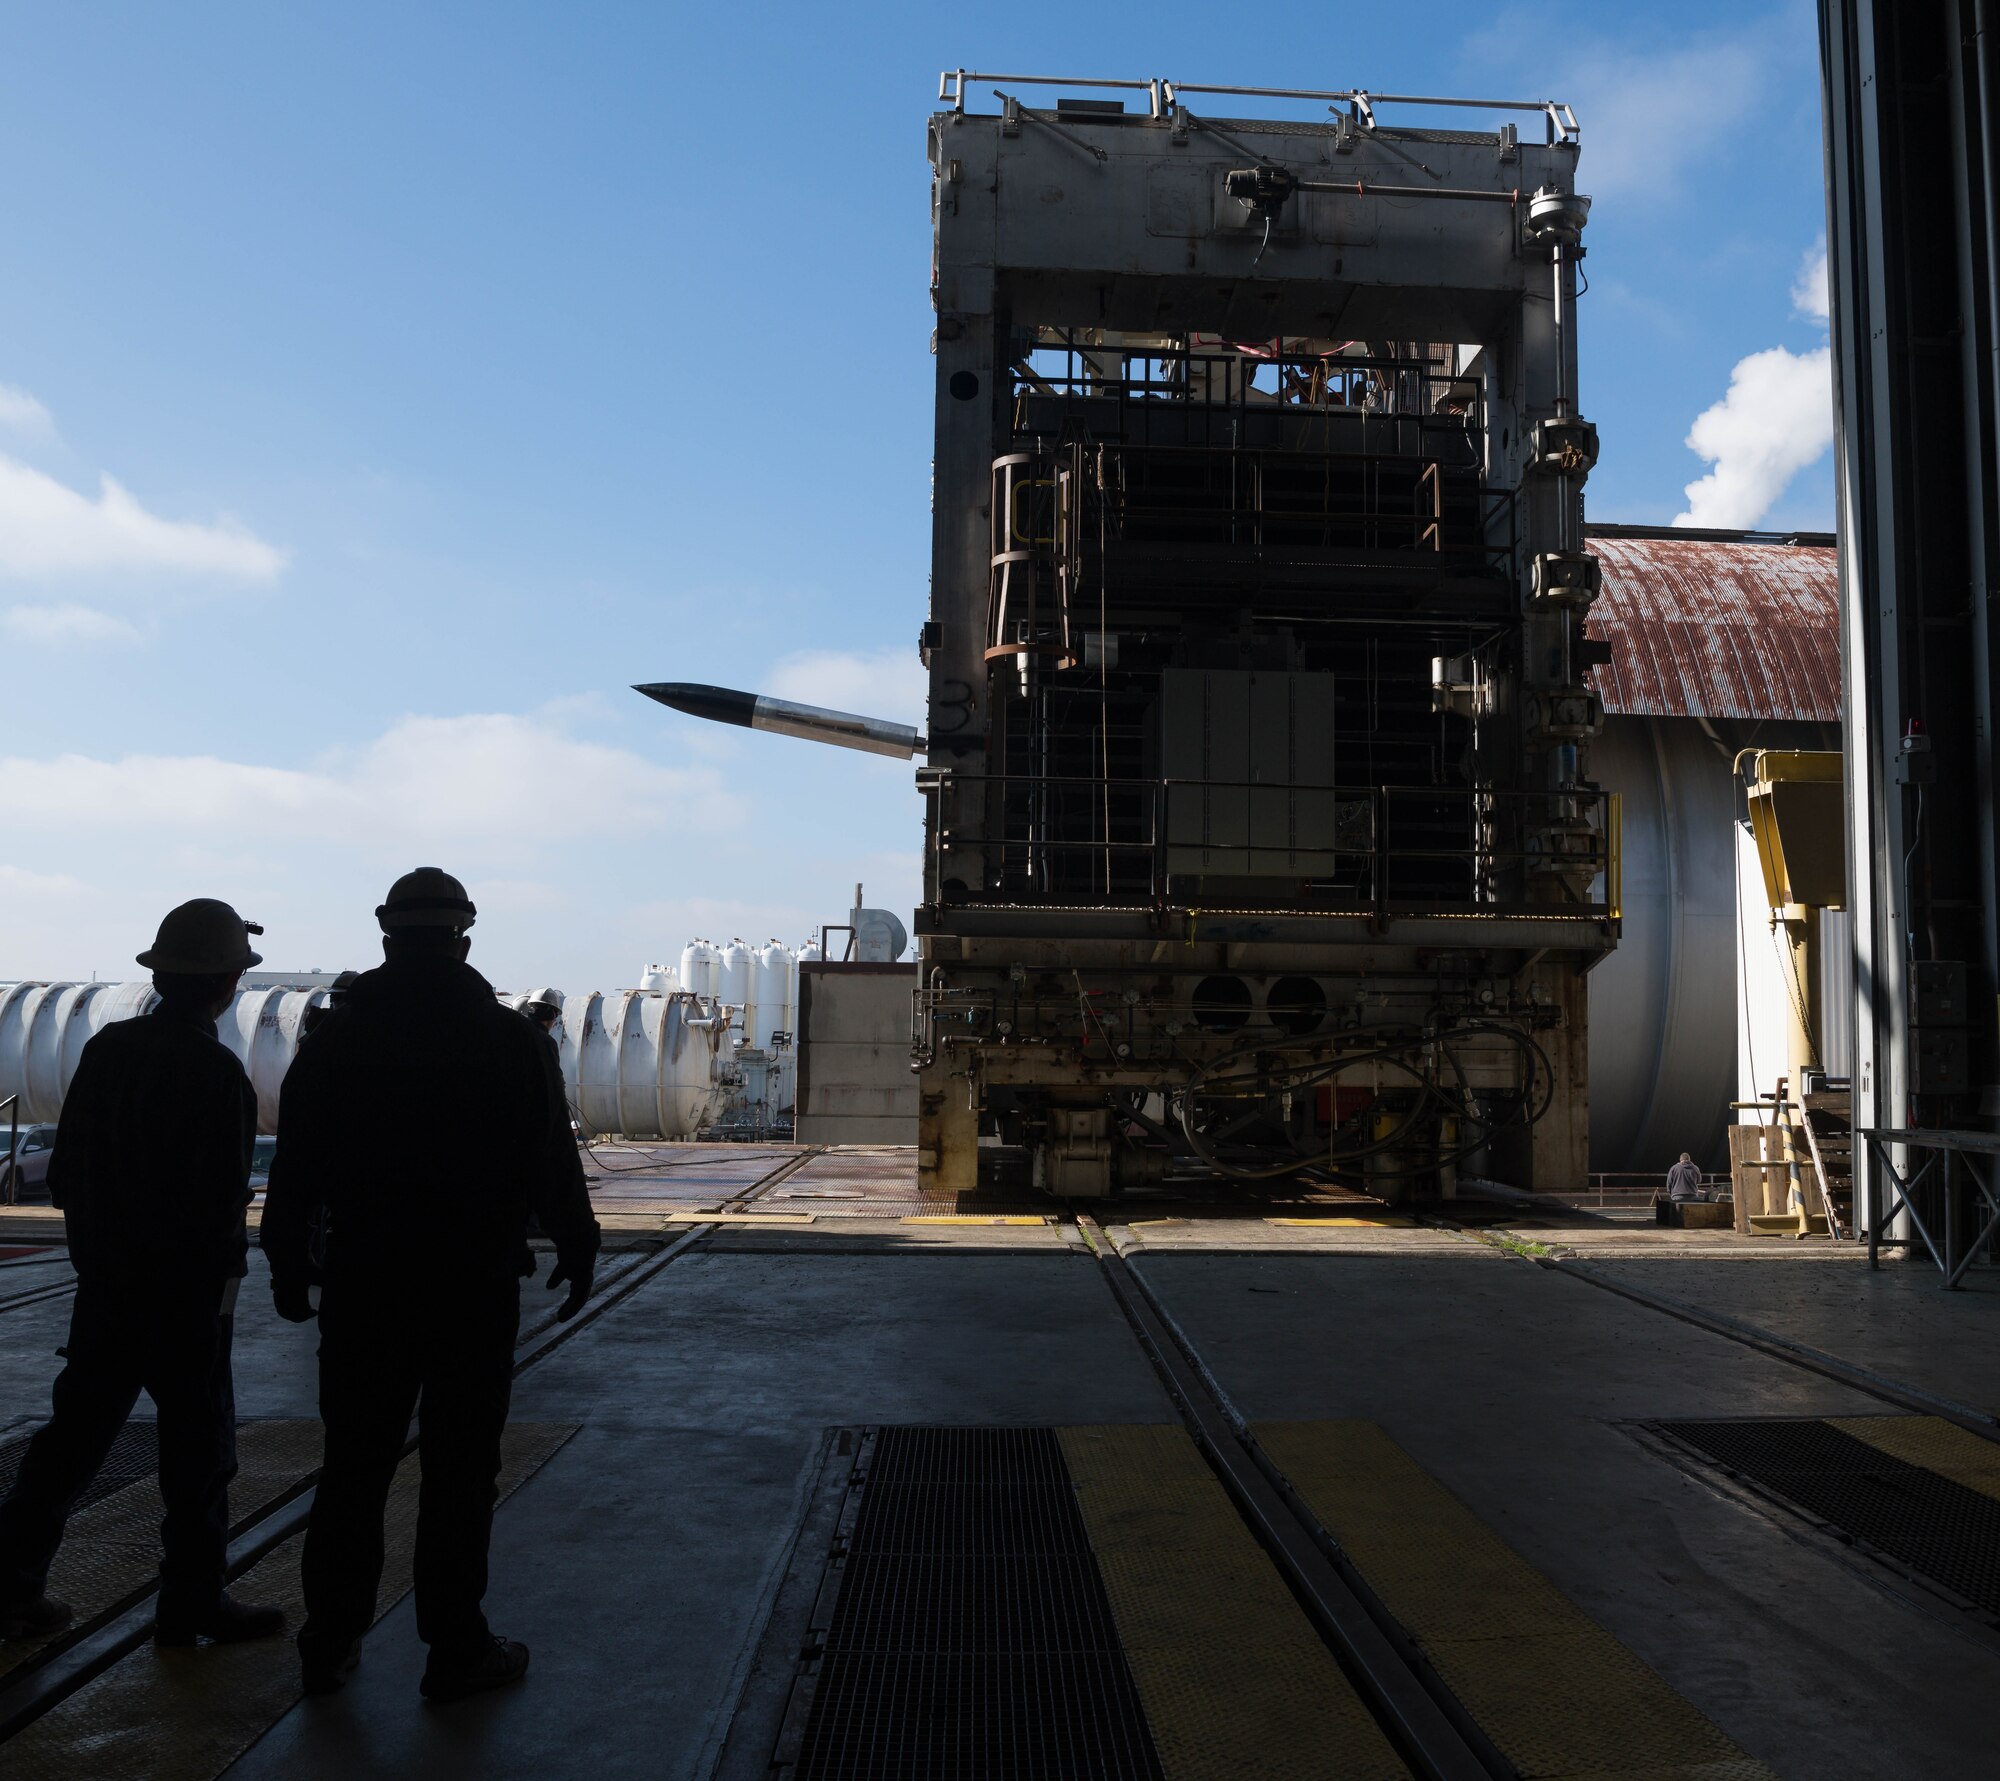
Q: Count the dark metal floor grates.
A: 3